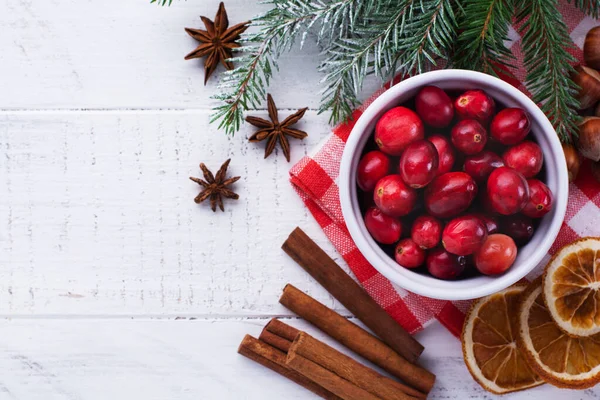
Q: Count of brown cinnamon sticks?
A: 5